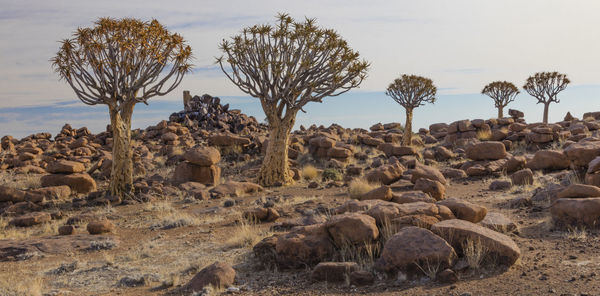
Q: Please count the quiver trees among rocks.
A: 5